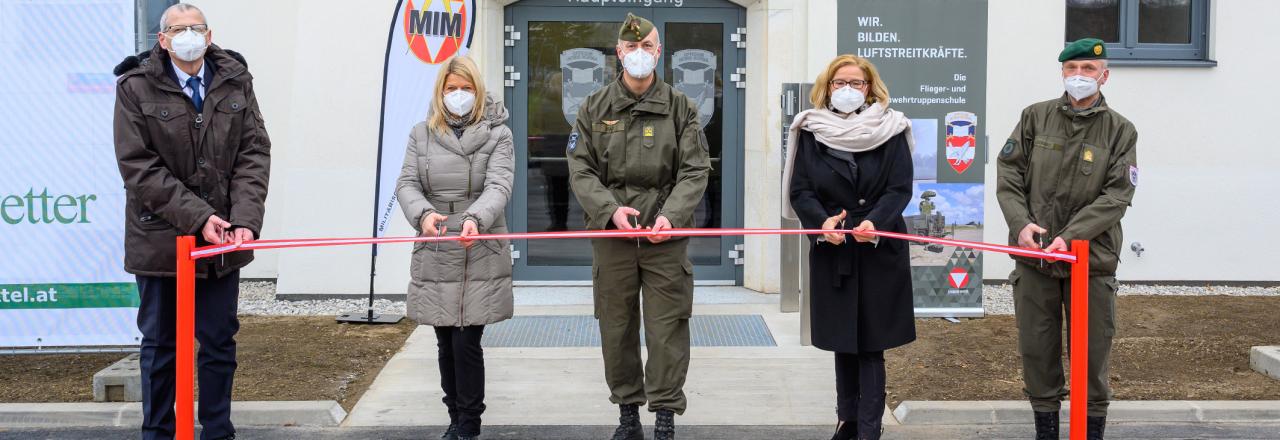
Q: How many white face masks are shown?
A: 5